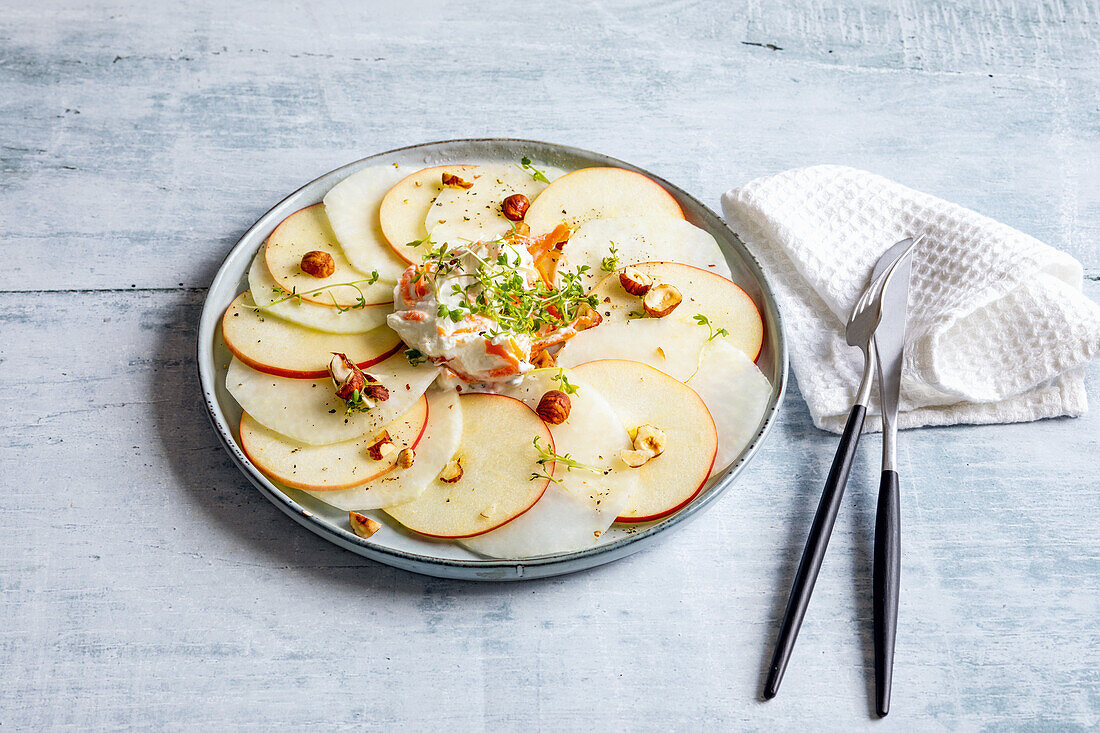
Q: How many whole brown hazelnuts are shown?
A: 3